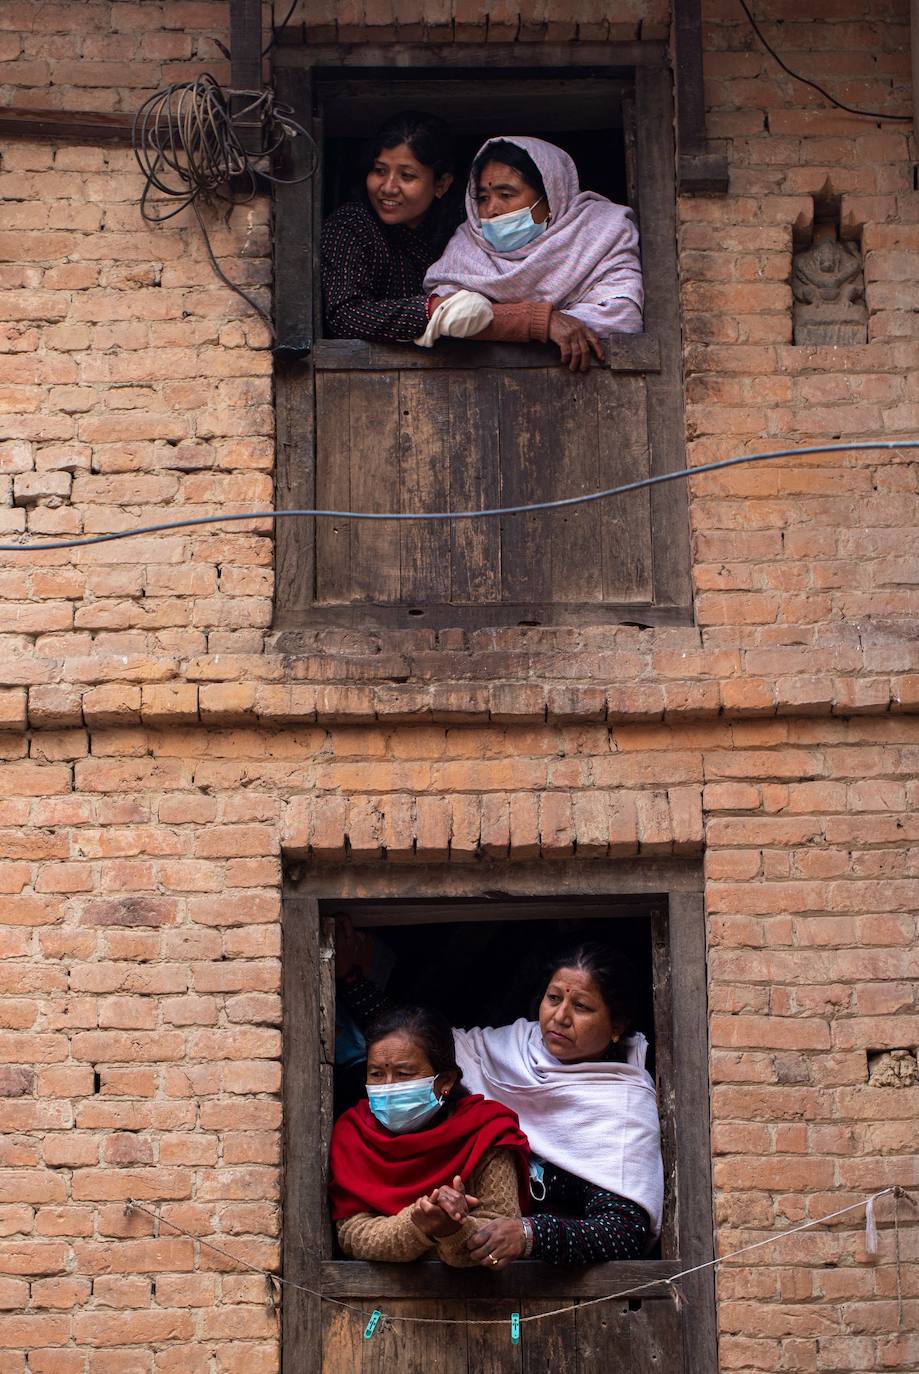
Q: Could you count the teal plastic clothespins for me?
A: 2